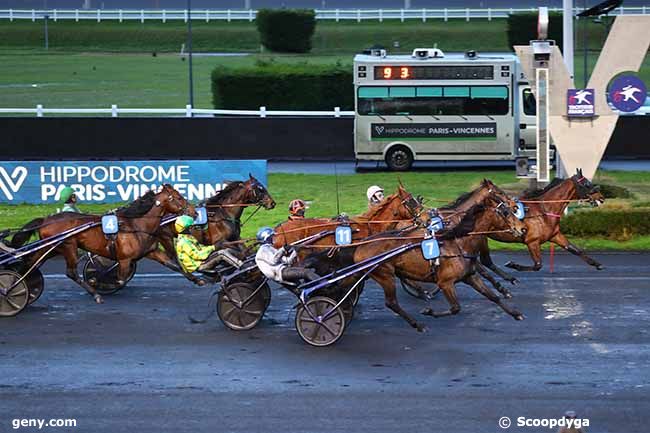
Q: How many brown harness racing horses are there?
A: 6